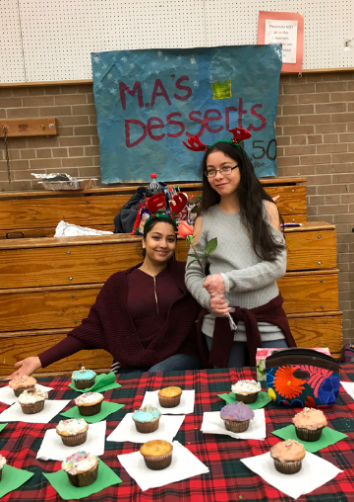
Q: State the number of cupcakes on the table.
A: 14